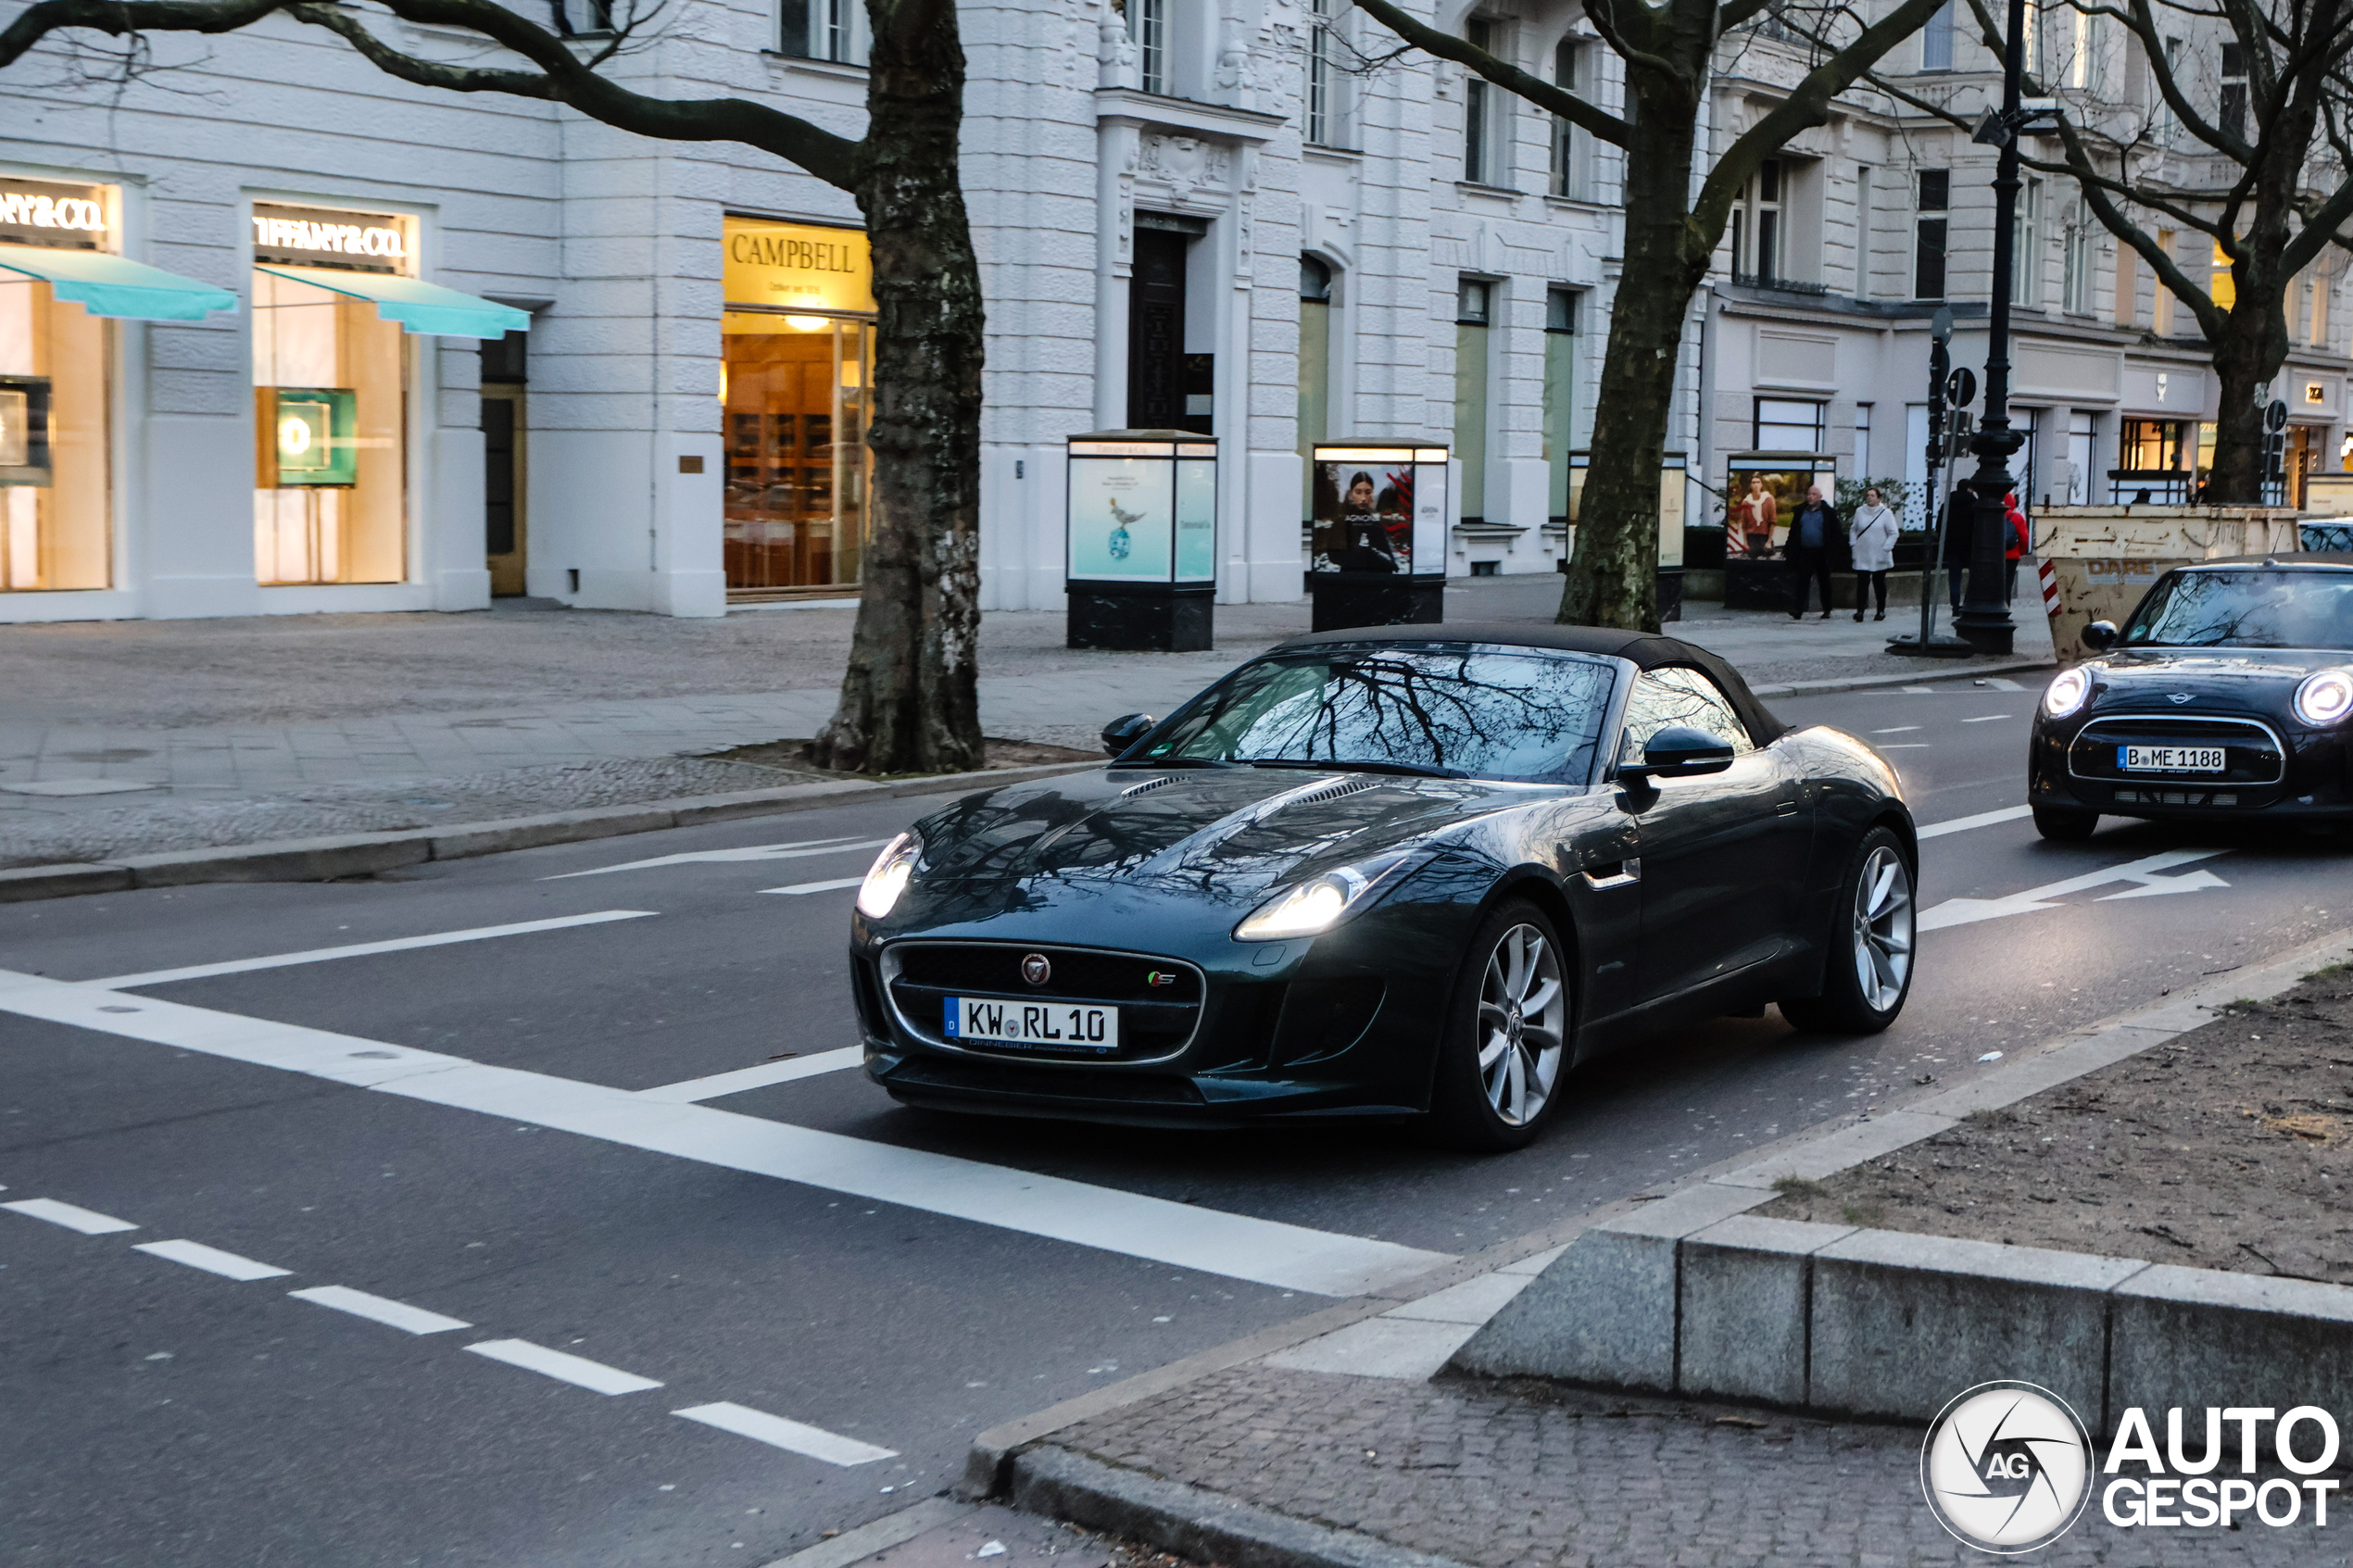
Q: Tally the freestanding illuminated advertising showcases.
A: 4